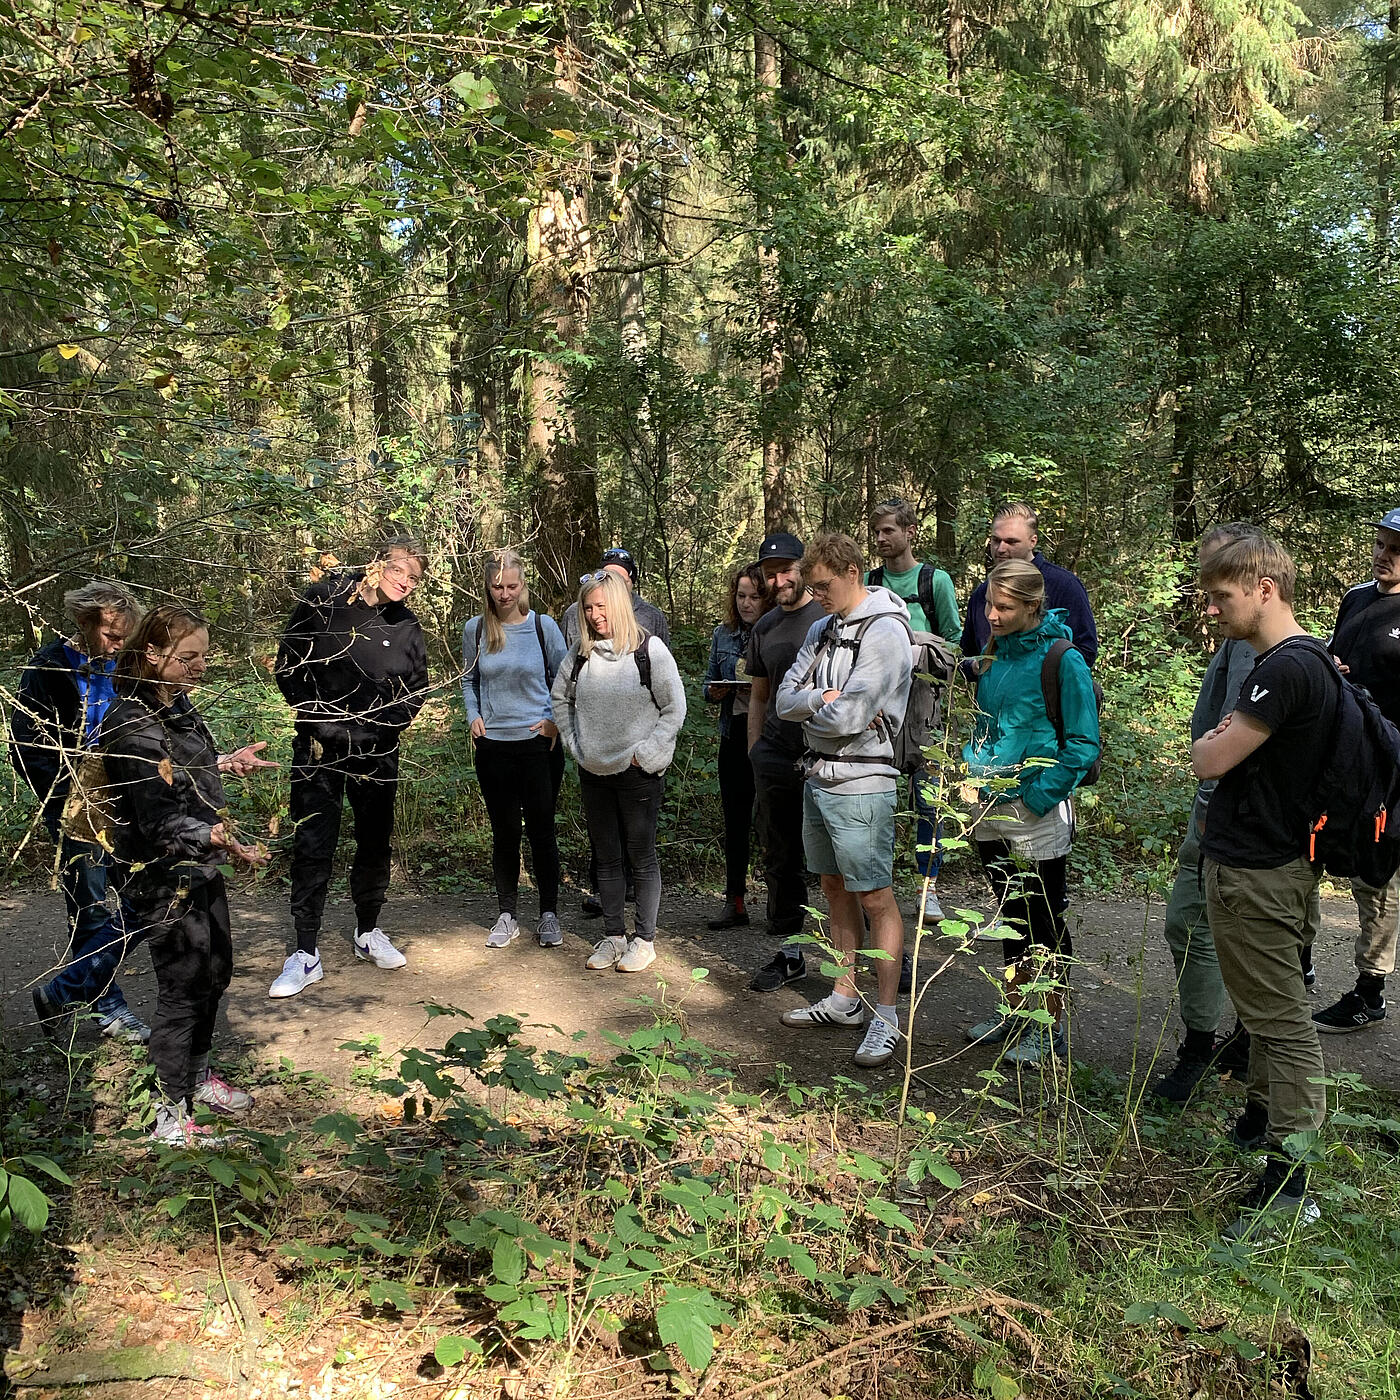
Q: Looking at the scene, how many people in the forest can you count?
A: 15